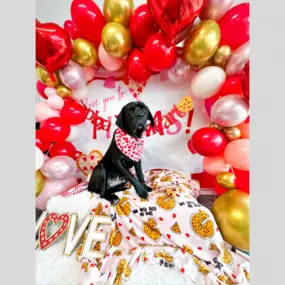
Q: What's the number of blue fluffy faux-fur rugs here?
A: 0